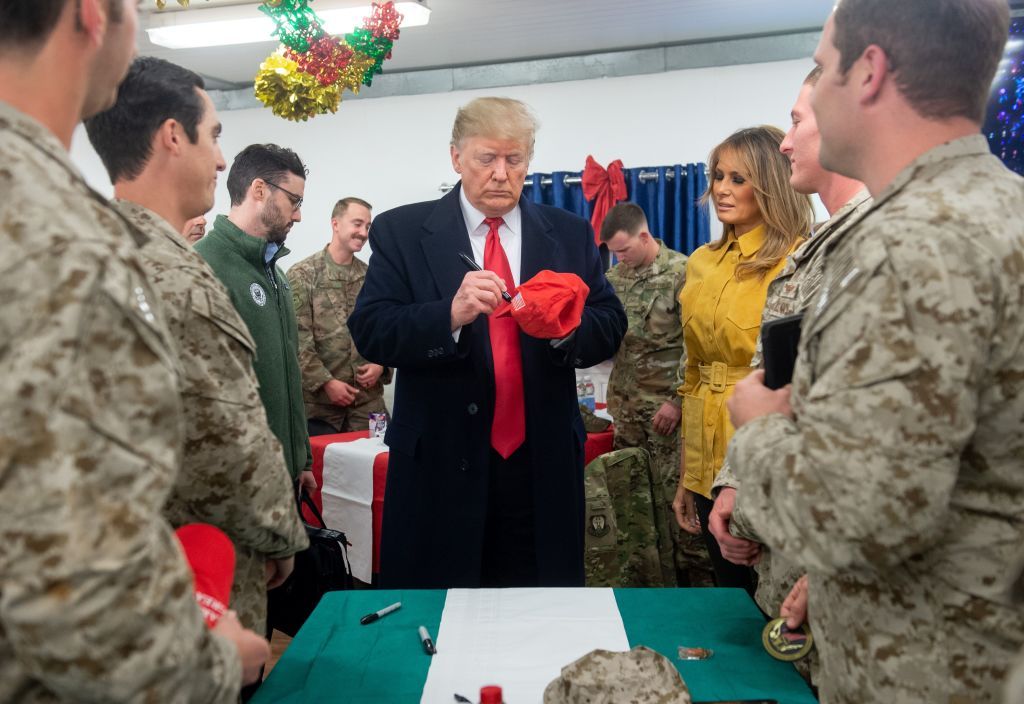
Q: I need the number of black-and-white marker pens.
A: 2